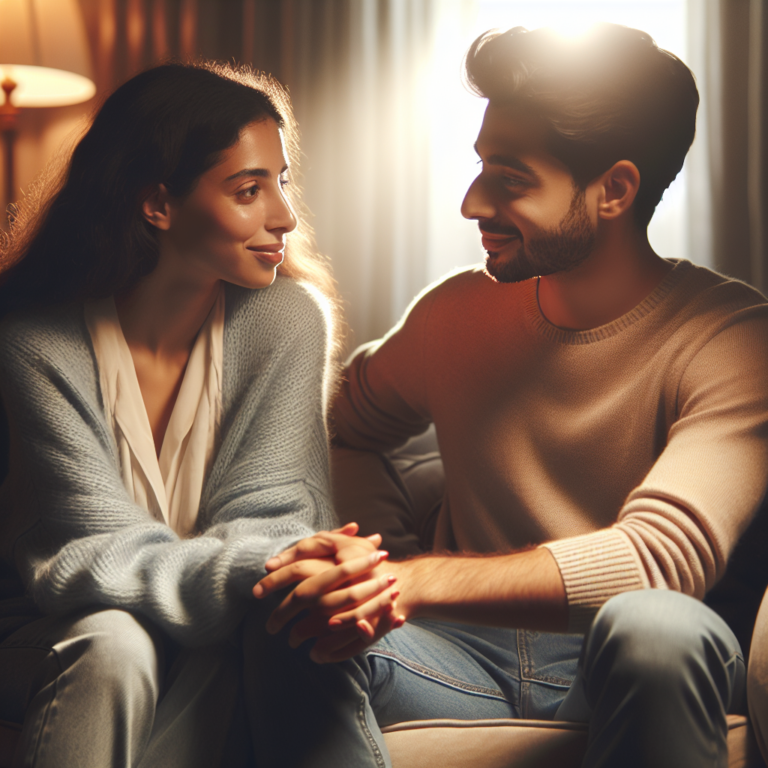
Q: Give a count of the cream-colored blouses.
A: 1